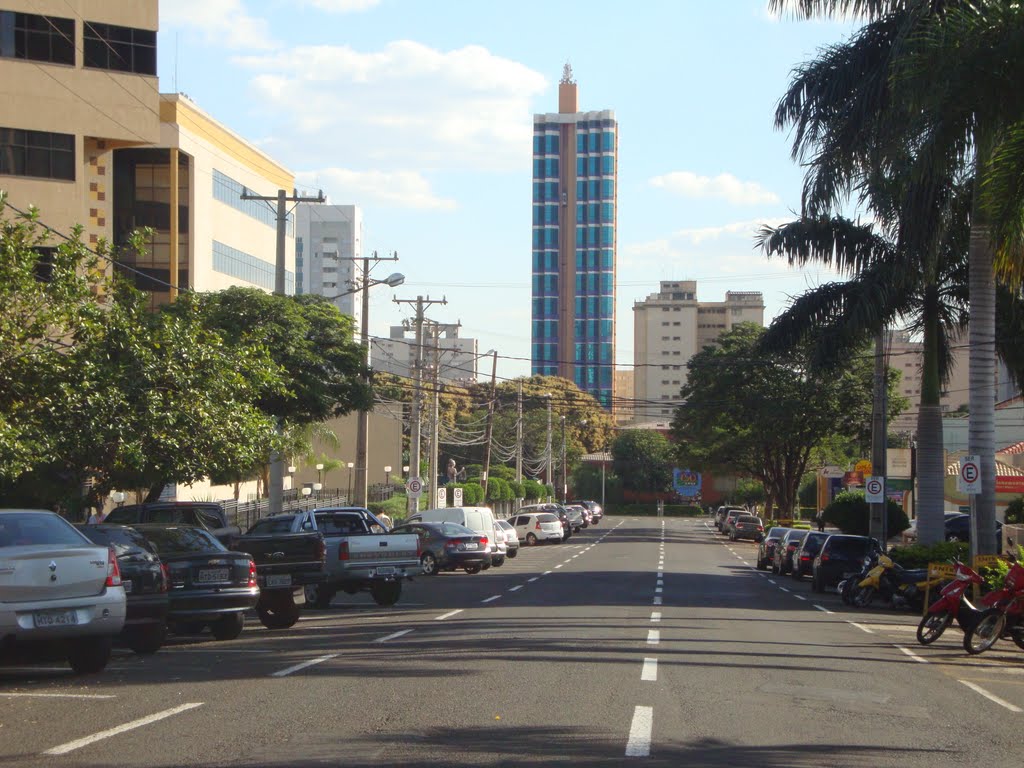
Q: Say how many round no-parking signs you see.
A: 5